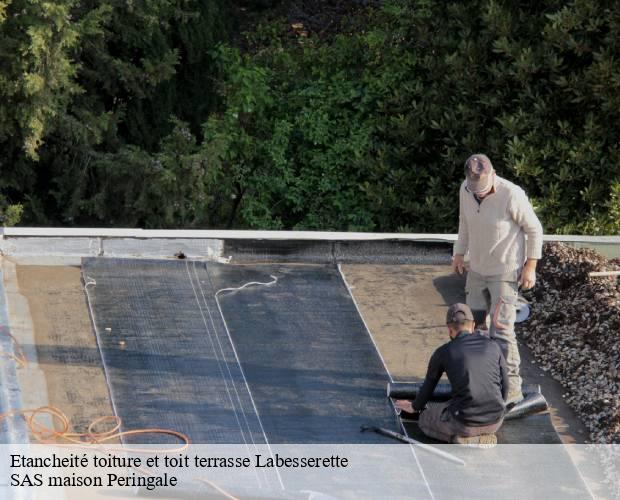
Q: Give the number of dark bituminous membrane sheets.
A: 3